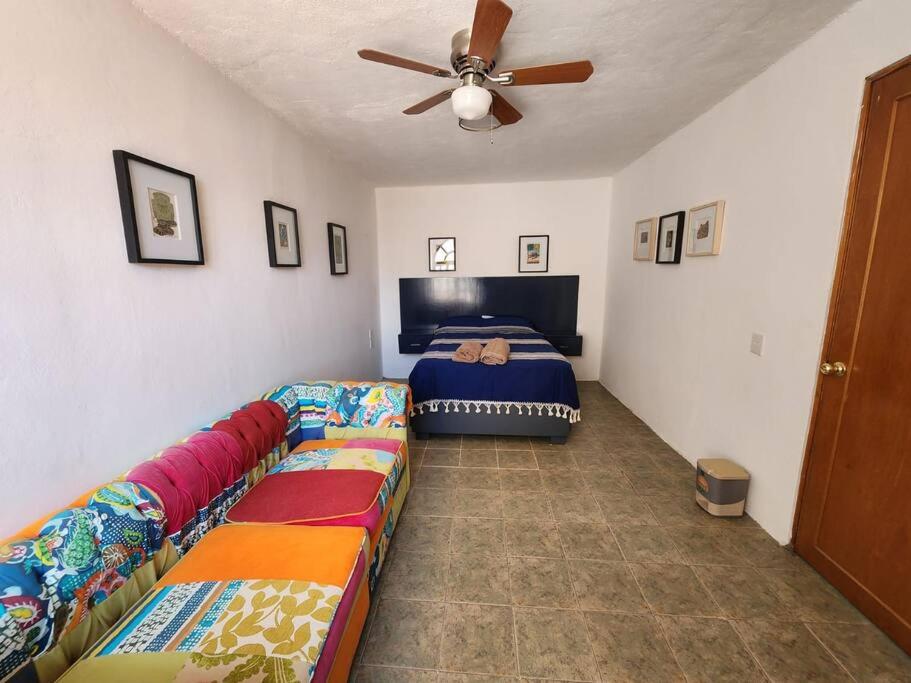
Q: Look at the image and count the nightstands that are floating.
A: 2